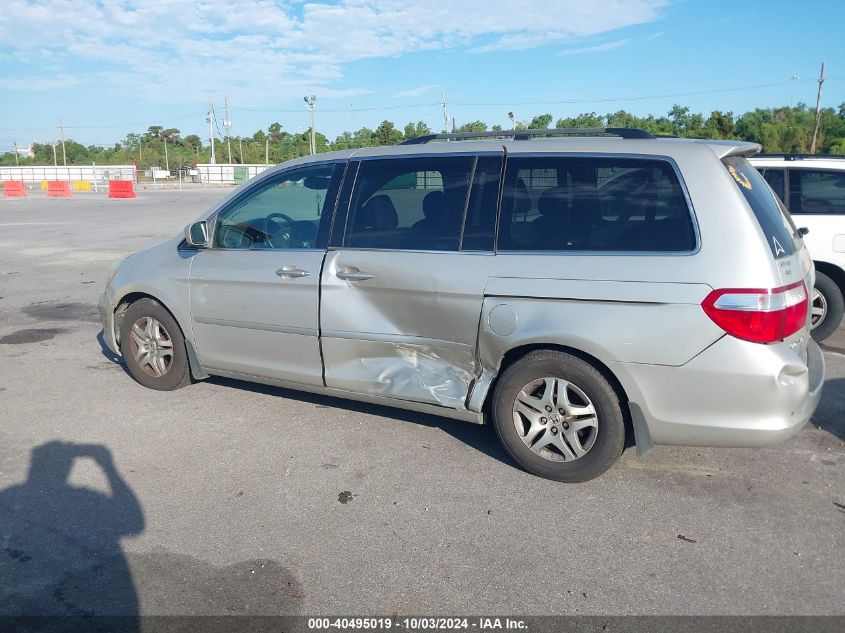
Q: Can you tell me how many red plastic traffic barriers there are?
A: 3